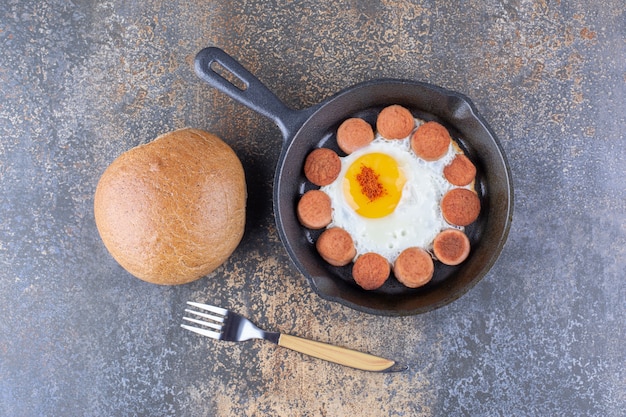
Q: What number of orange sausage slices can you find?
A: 11